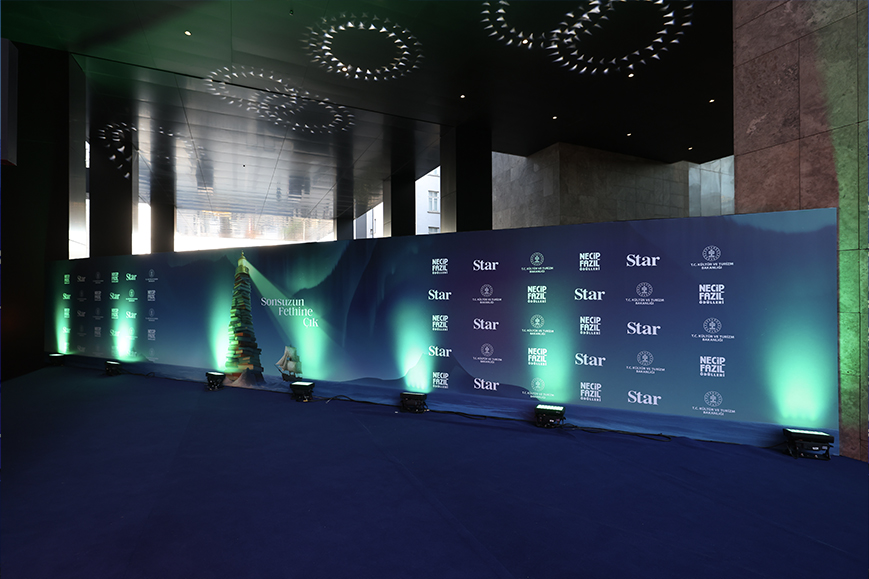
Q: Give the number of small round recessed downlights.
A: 9